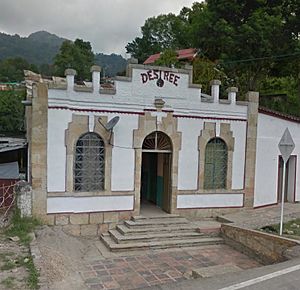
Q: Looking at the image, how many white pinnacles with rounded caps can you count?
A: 4